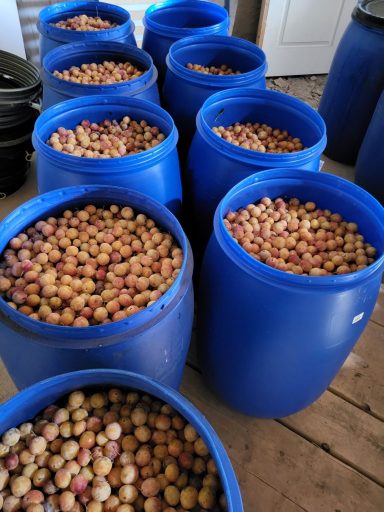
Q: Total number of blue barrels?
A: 11